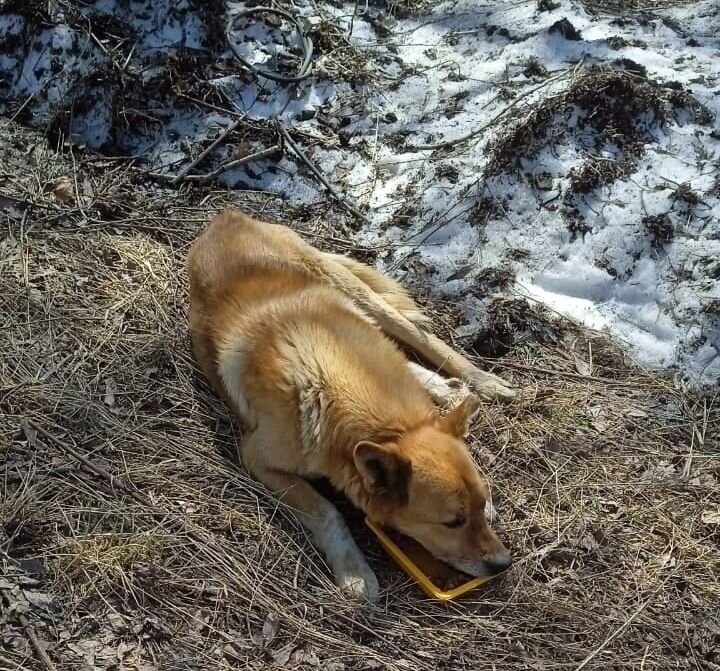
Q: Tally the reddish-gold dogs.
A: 1